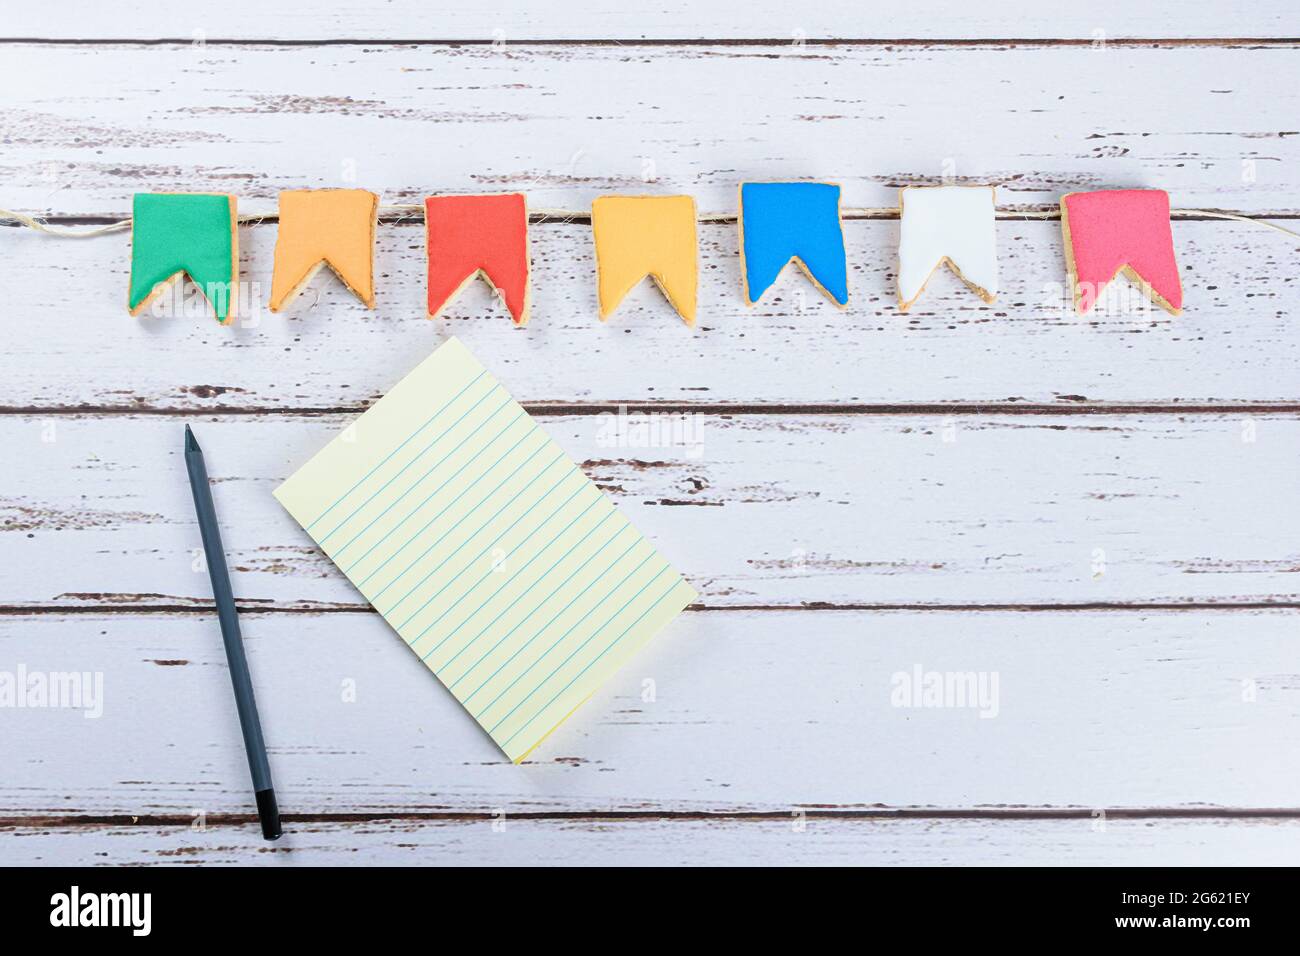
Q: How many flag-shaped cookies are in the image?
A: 7